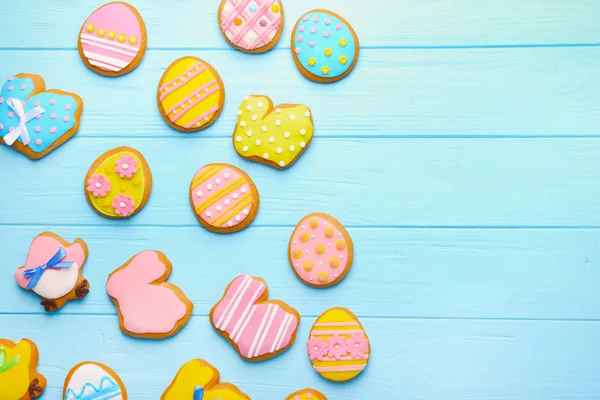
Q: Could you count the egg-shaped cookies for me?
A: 10